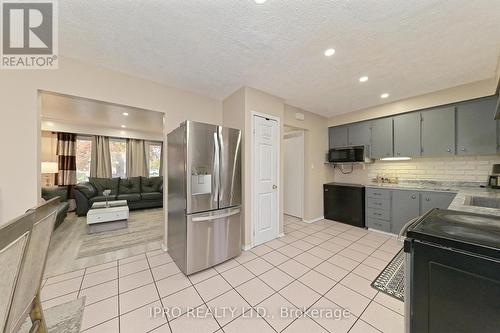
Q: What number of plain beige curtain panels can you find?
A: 2